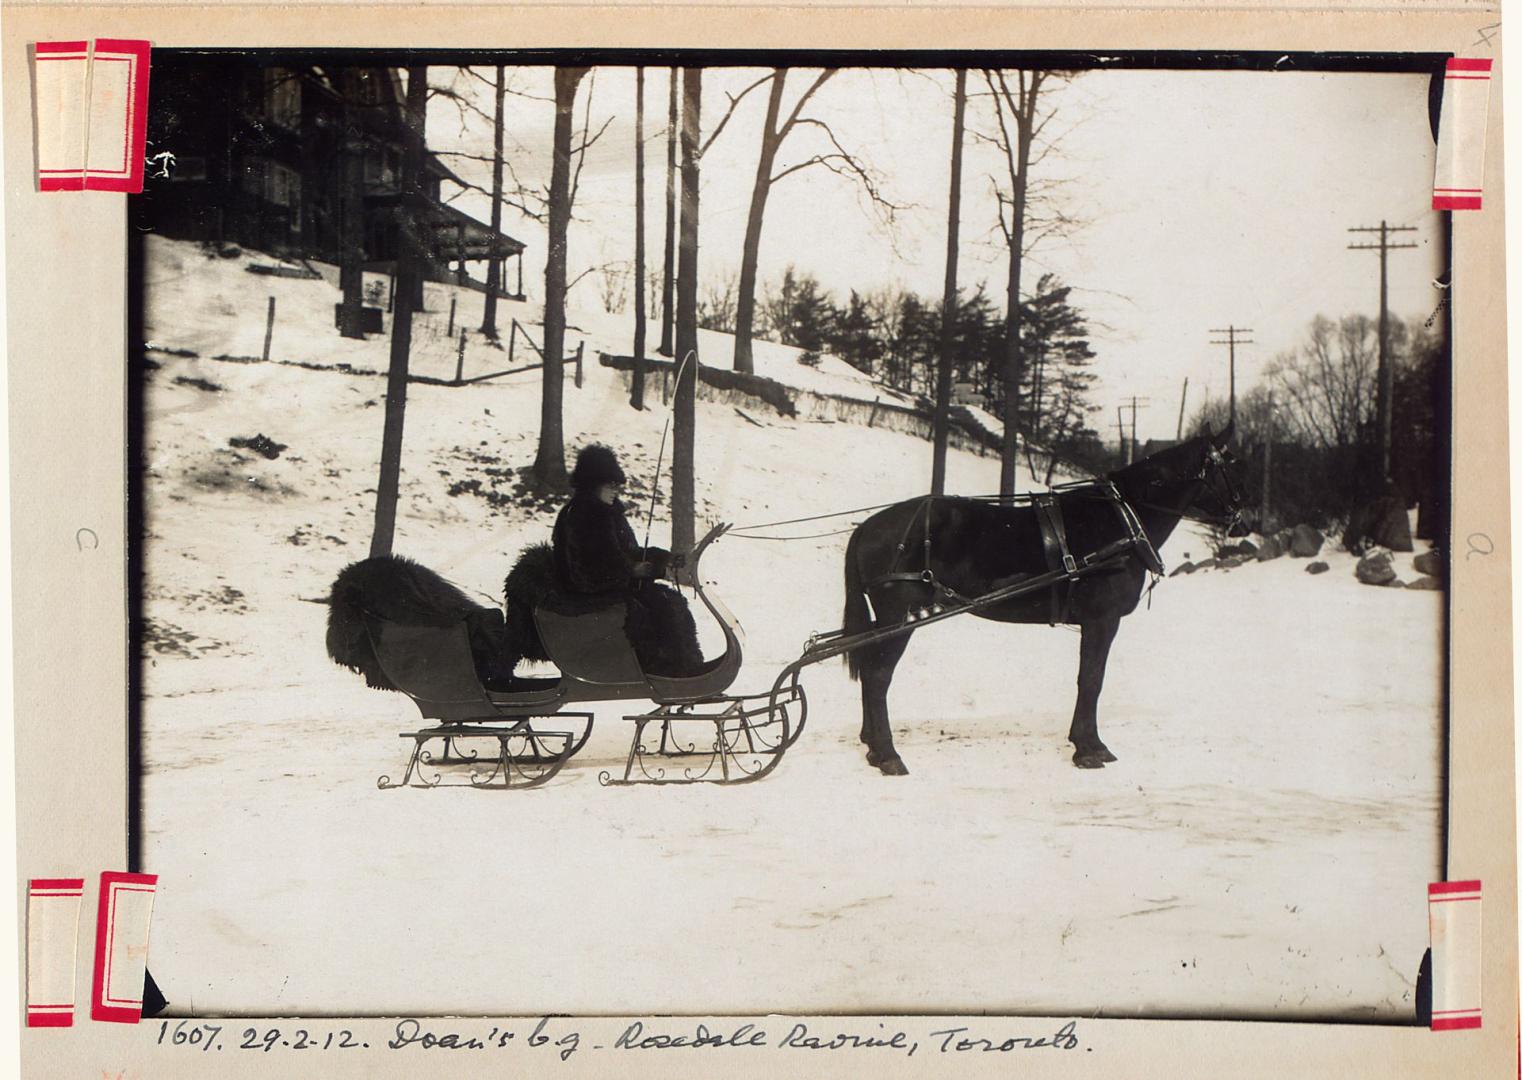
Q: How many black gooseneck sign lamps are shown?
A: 0